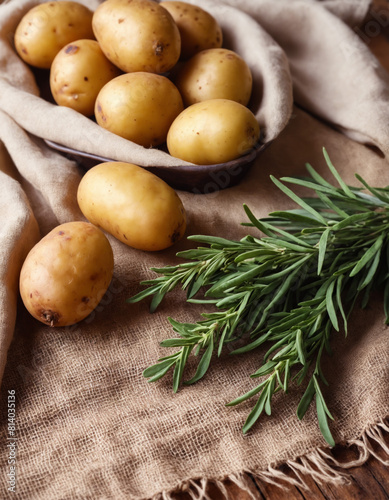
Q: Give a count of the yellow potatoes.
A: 9